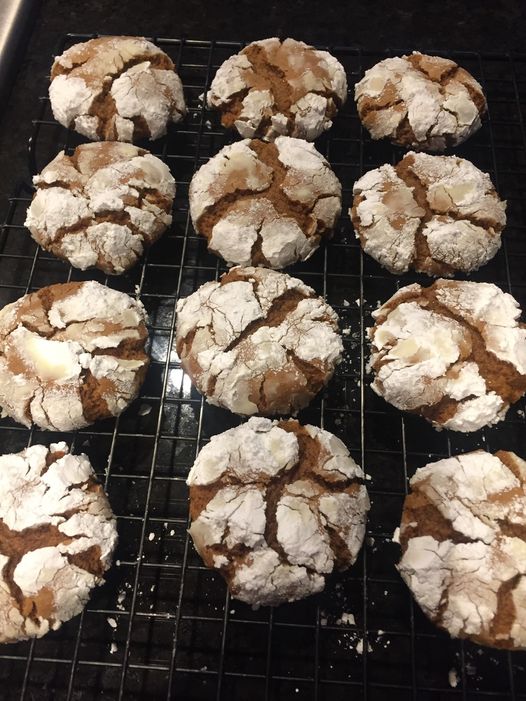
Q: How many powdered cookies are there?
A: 12